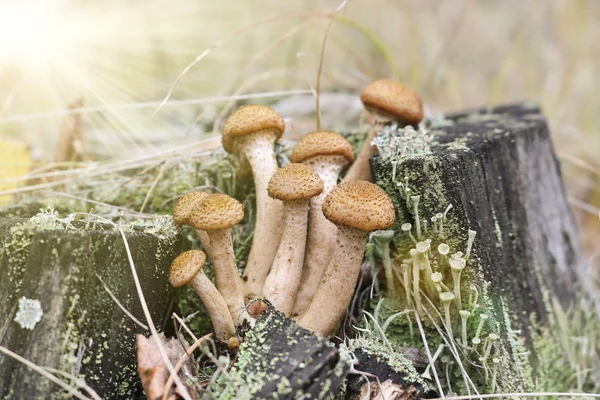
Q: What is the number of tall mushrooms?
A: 8